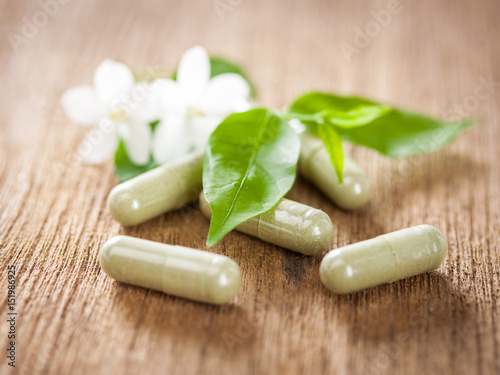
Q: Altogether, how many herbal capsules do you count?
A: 5